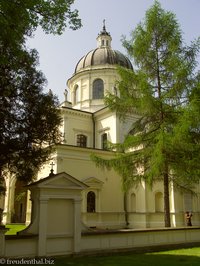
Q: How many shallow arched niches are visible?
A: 2